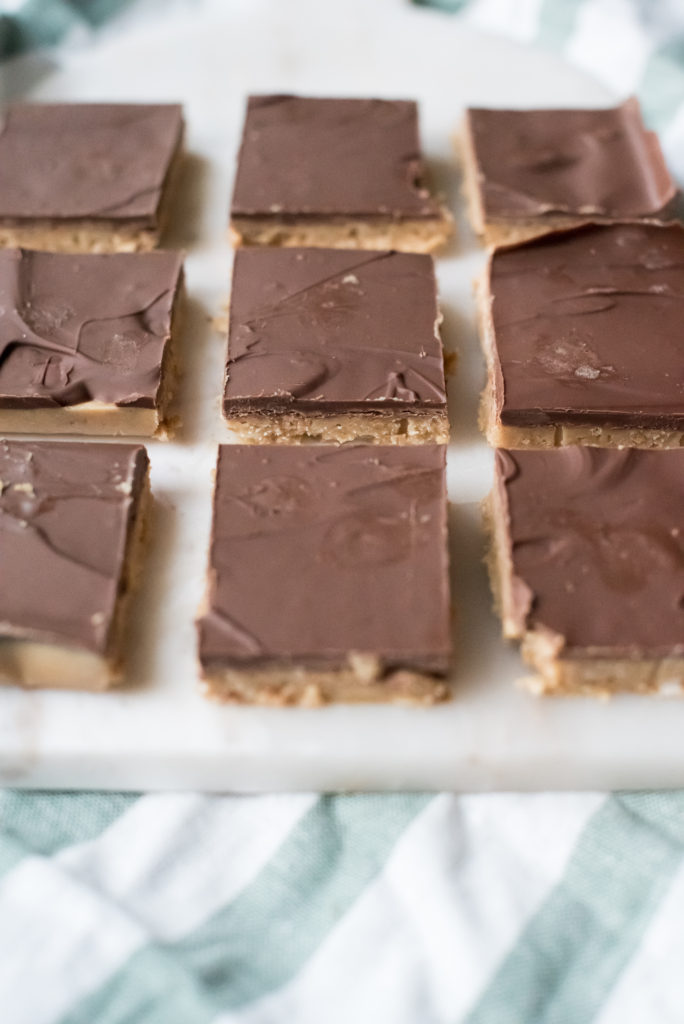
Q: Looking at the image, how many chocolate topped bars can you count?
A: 9